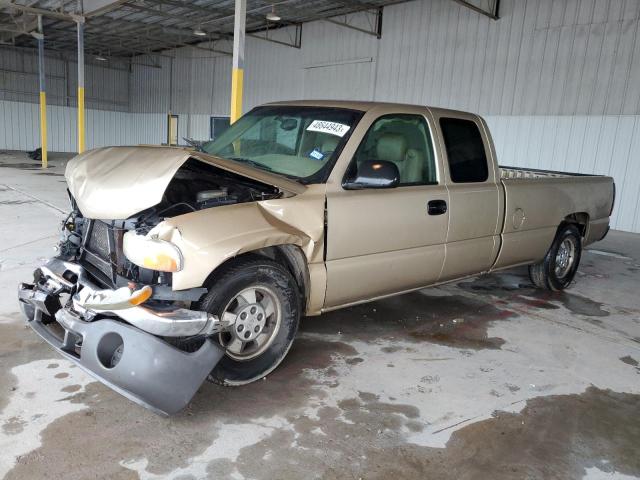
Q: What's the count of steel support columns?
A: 3